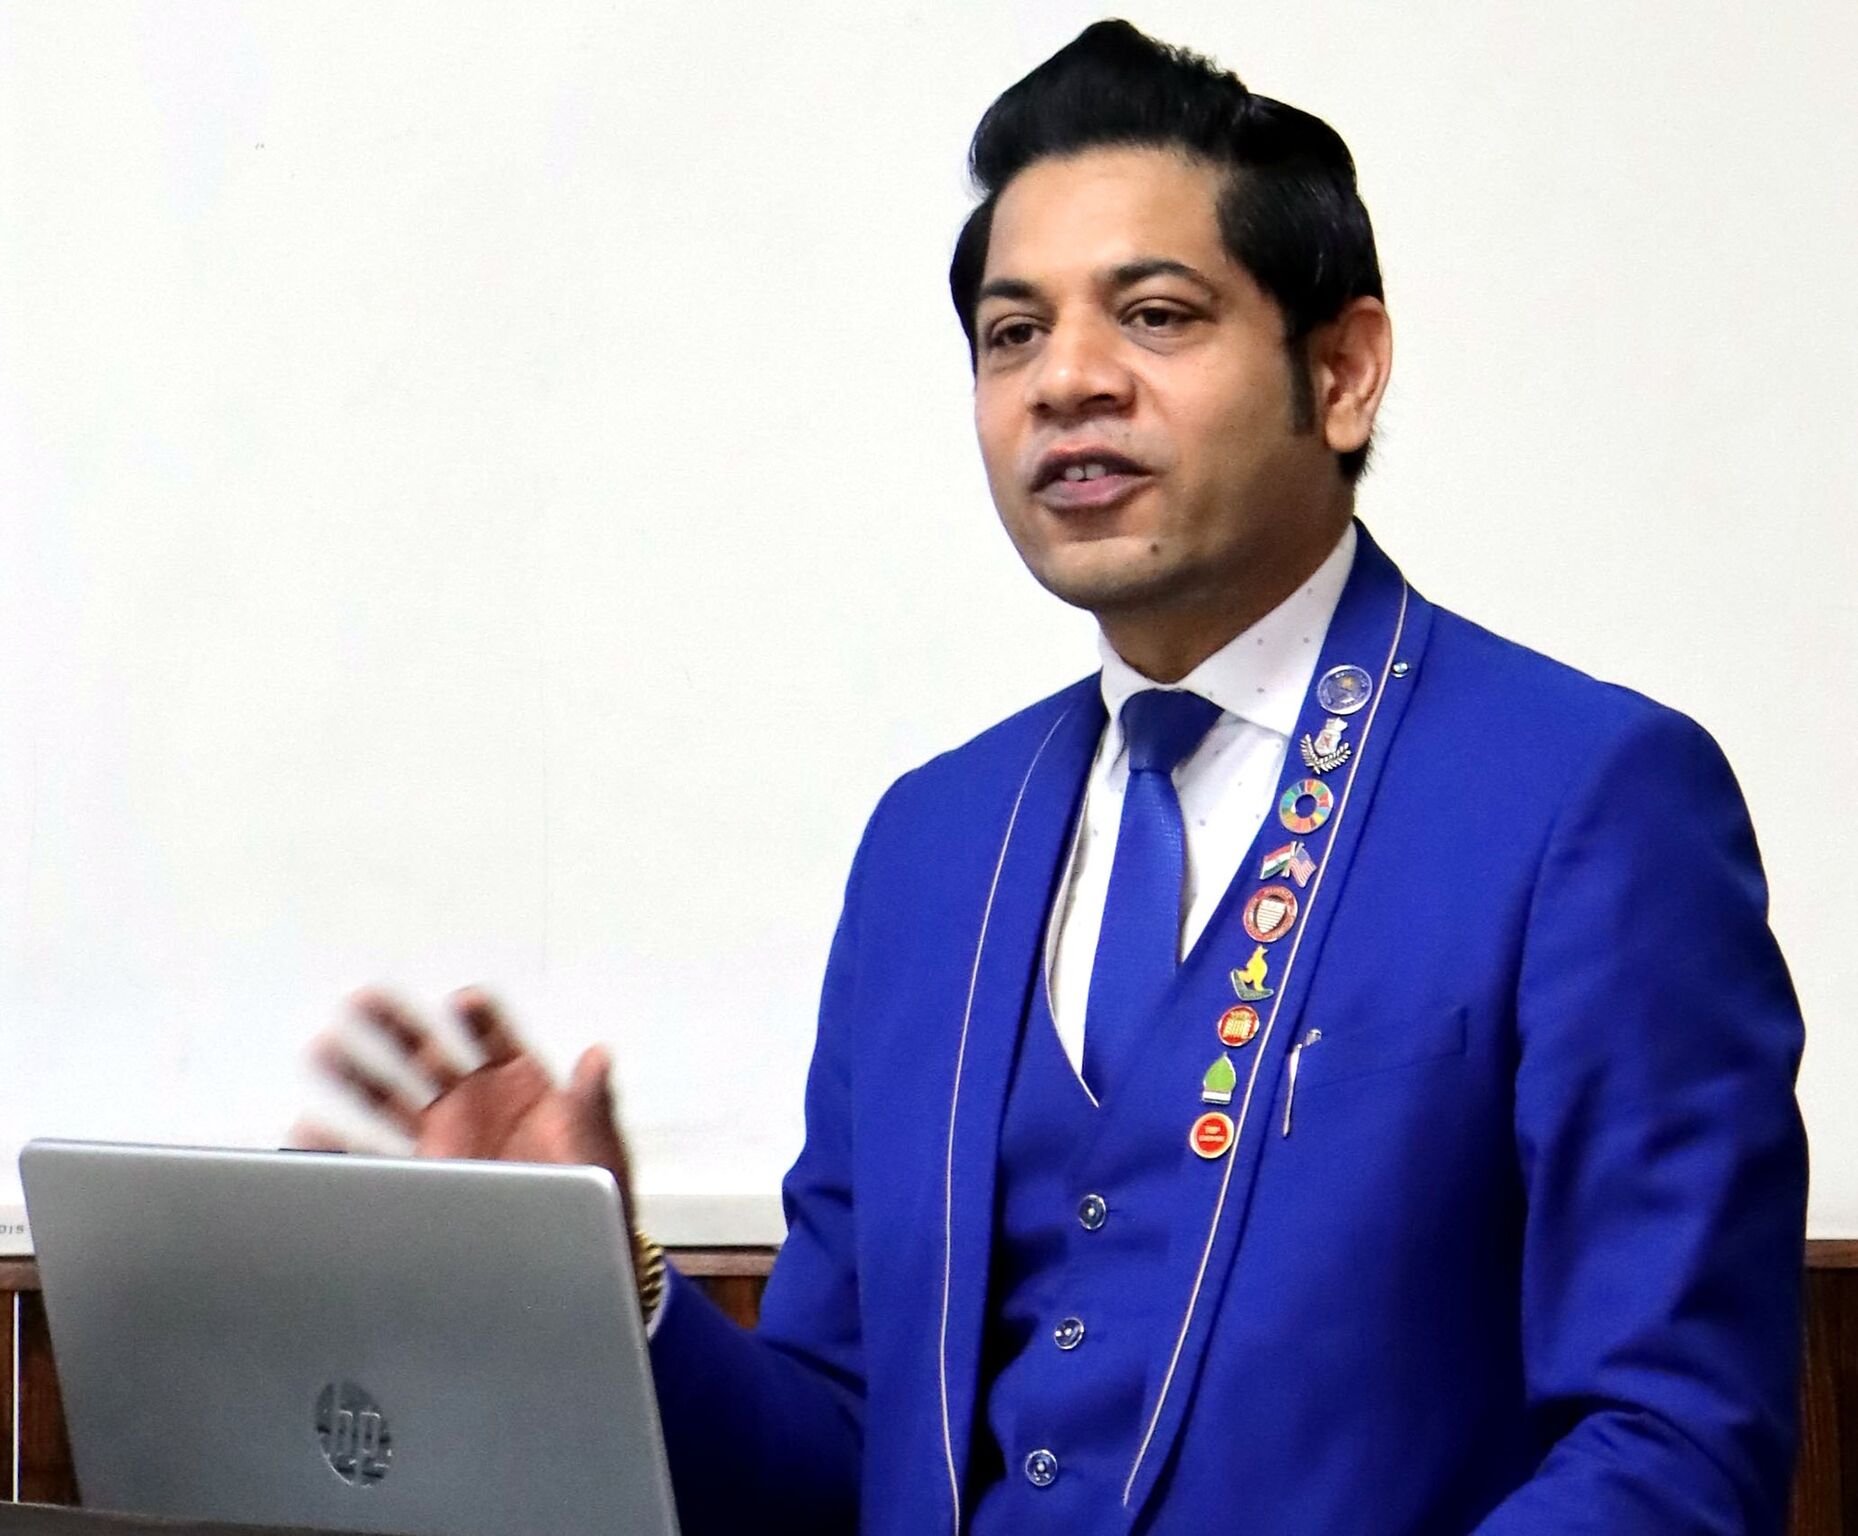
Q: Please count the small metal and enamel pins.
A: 9